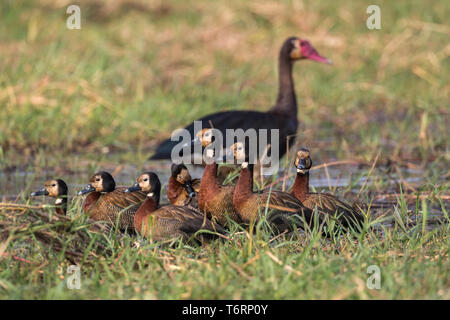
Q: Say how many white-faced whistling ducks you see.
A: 7